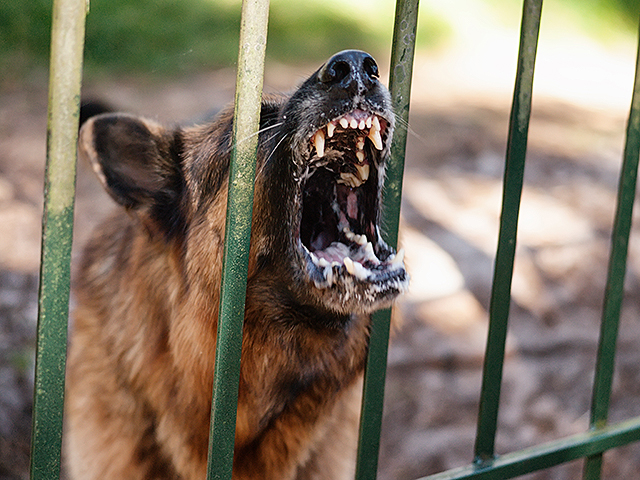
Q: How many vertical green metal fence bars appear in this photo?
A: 5